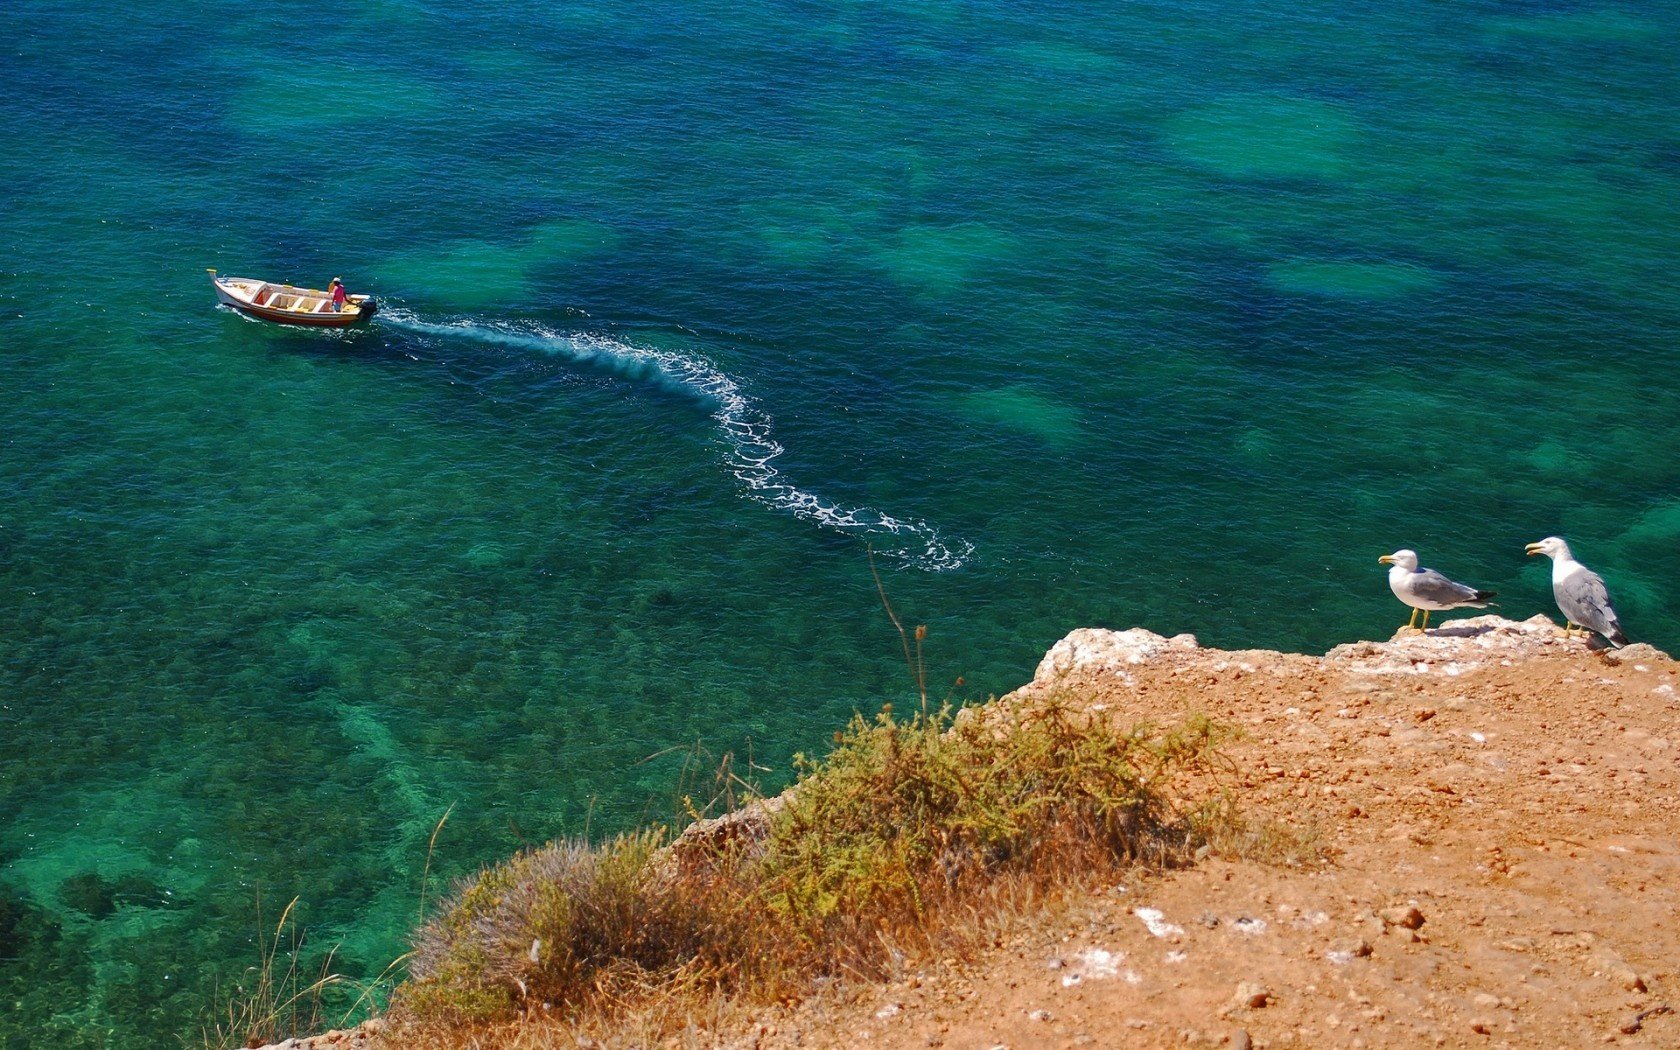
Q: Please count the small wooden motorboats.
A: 1